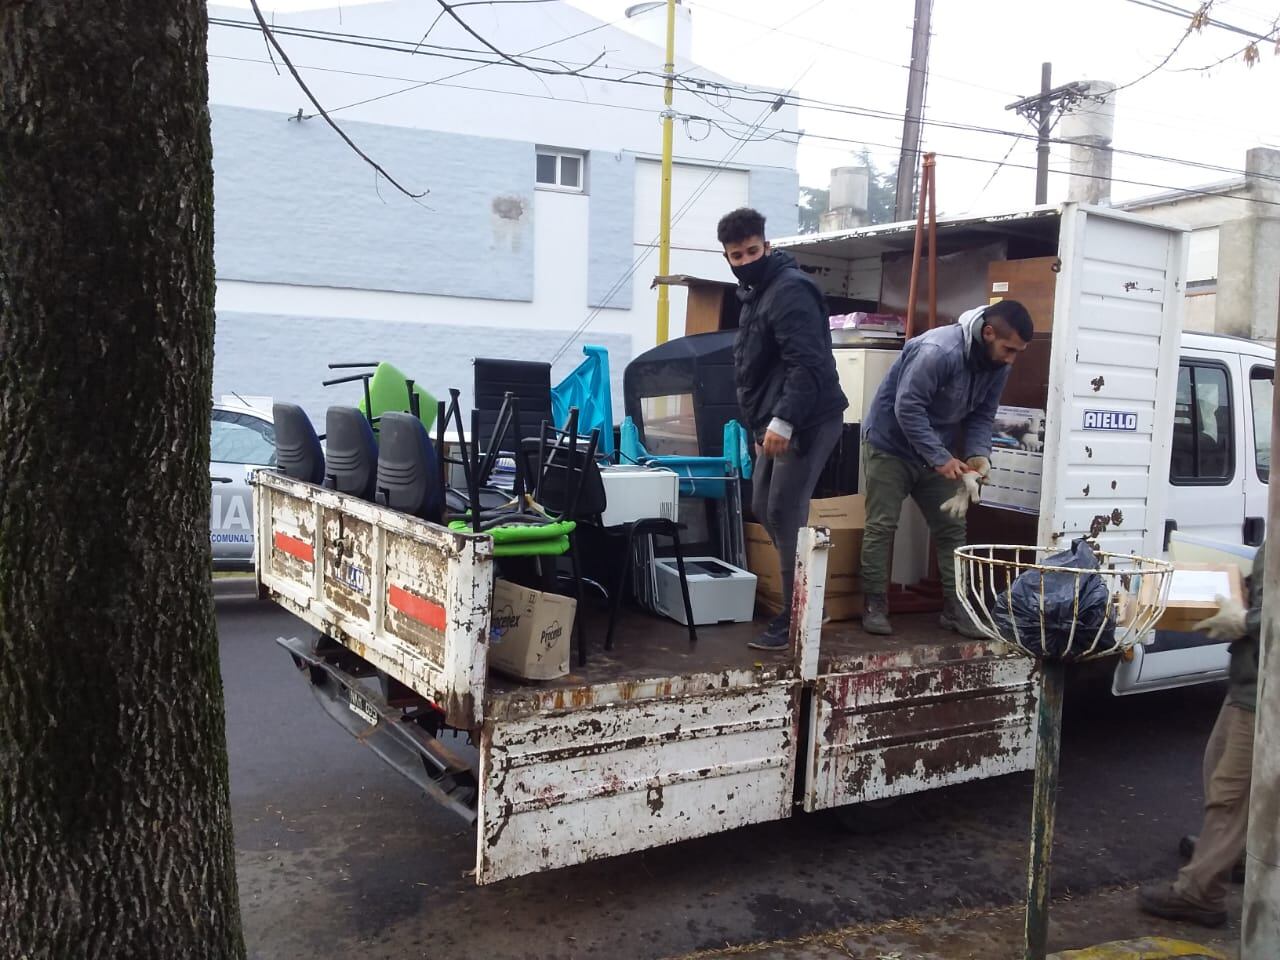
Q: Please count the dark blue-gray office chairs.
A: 3